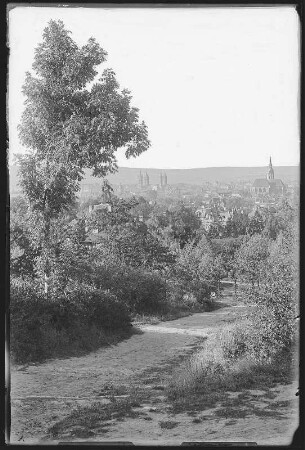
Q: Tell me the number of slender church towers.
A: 5